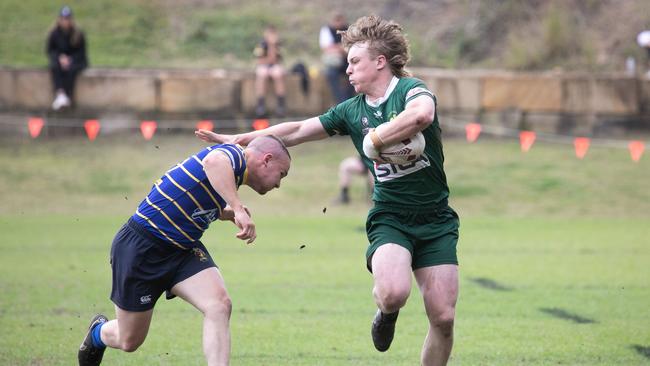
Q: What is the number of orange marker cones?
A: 9